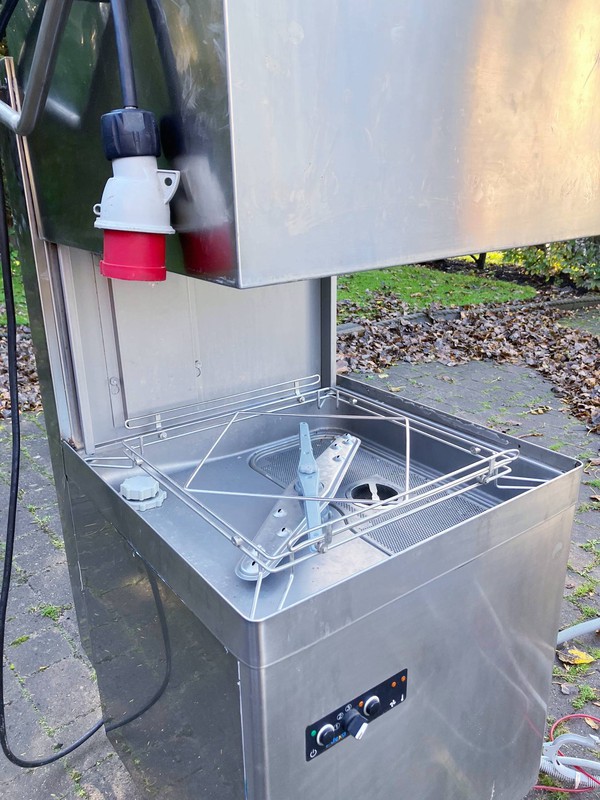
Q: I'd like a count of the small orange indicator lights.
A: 3